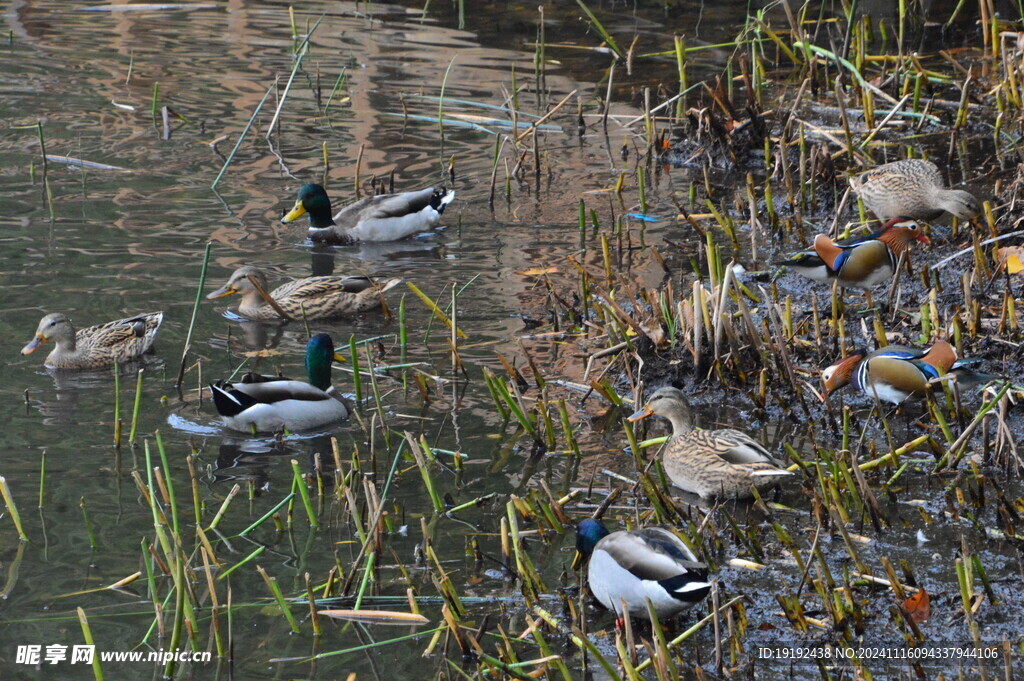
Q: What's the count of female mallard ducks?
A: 4